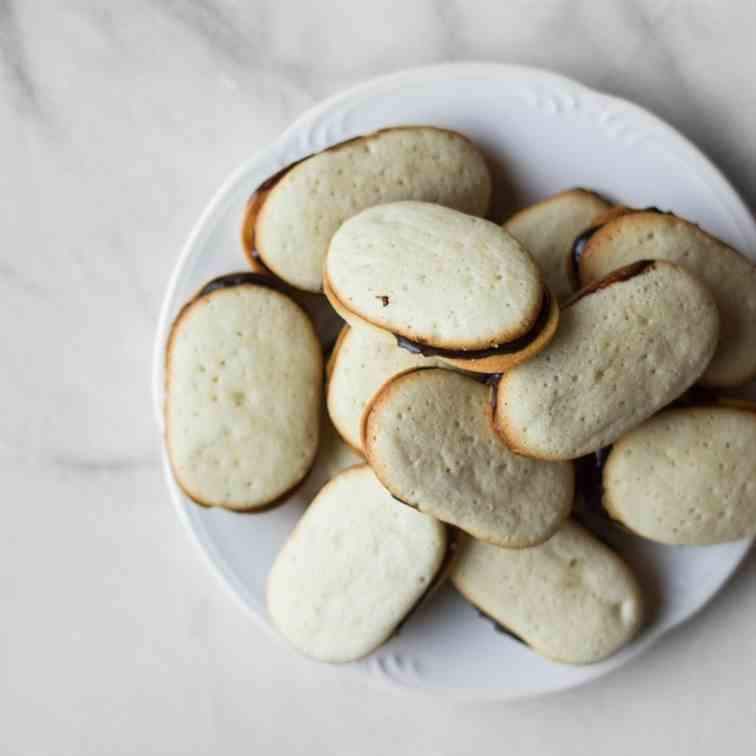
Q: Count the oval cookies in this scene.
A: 11